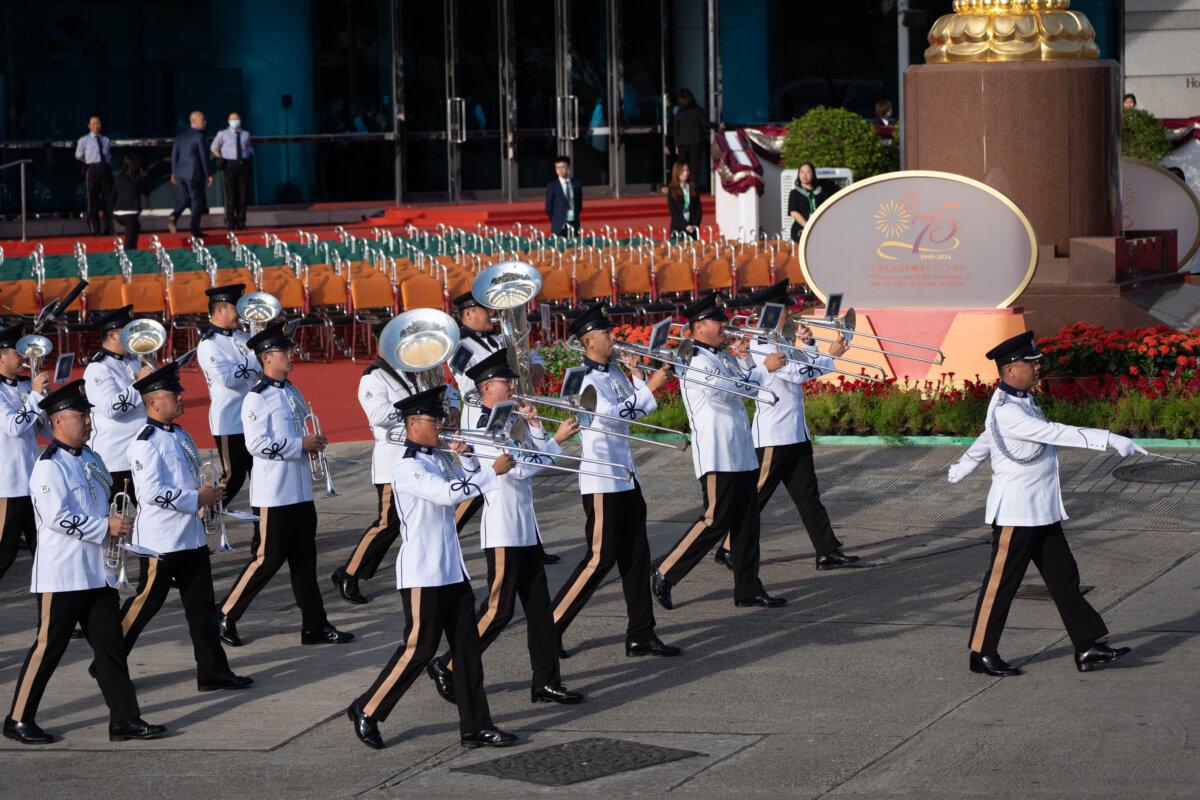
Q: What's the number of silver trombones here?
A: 5